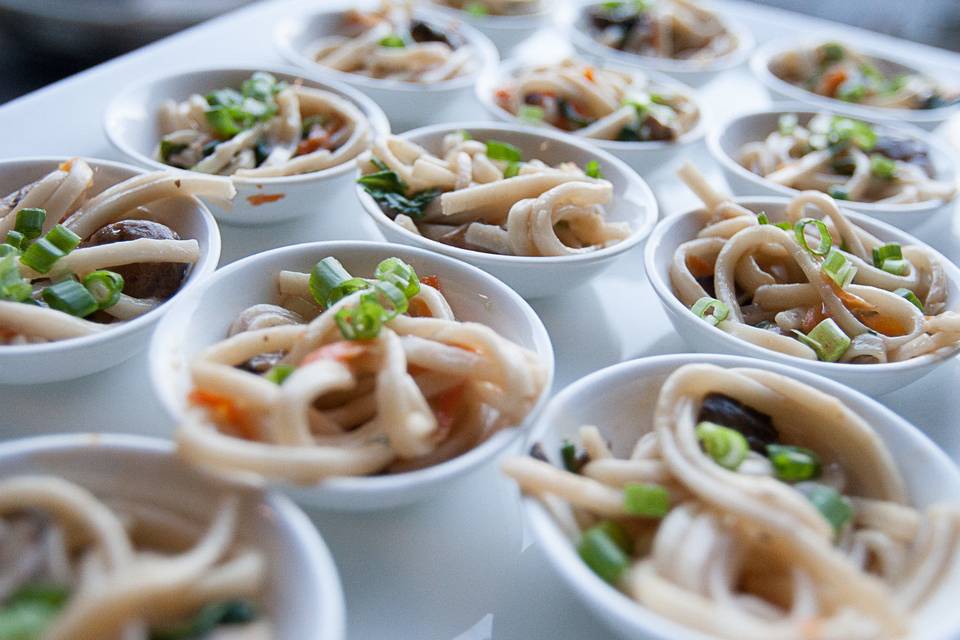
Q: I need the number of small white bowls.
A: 13